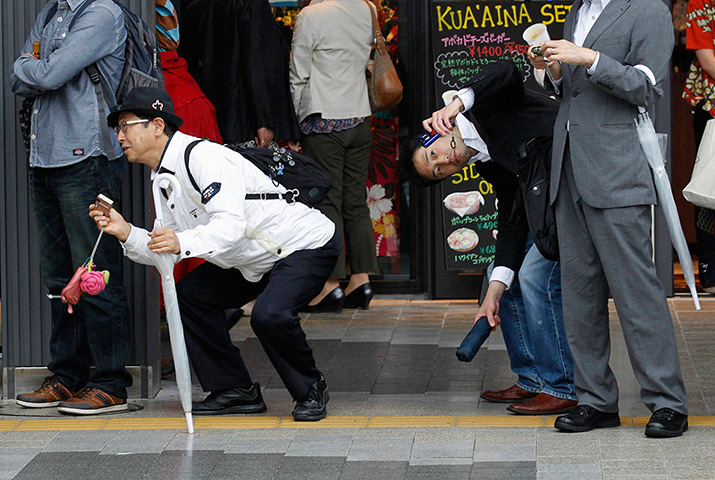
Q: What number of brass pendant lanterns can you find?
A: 0